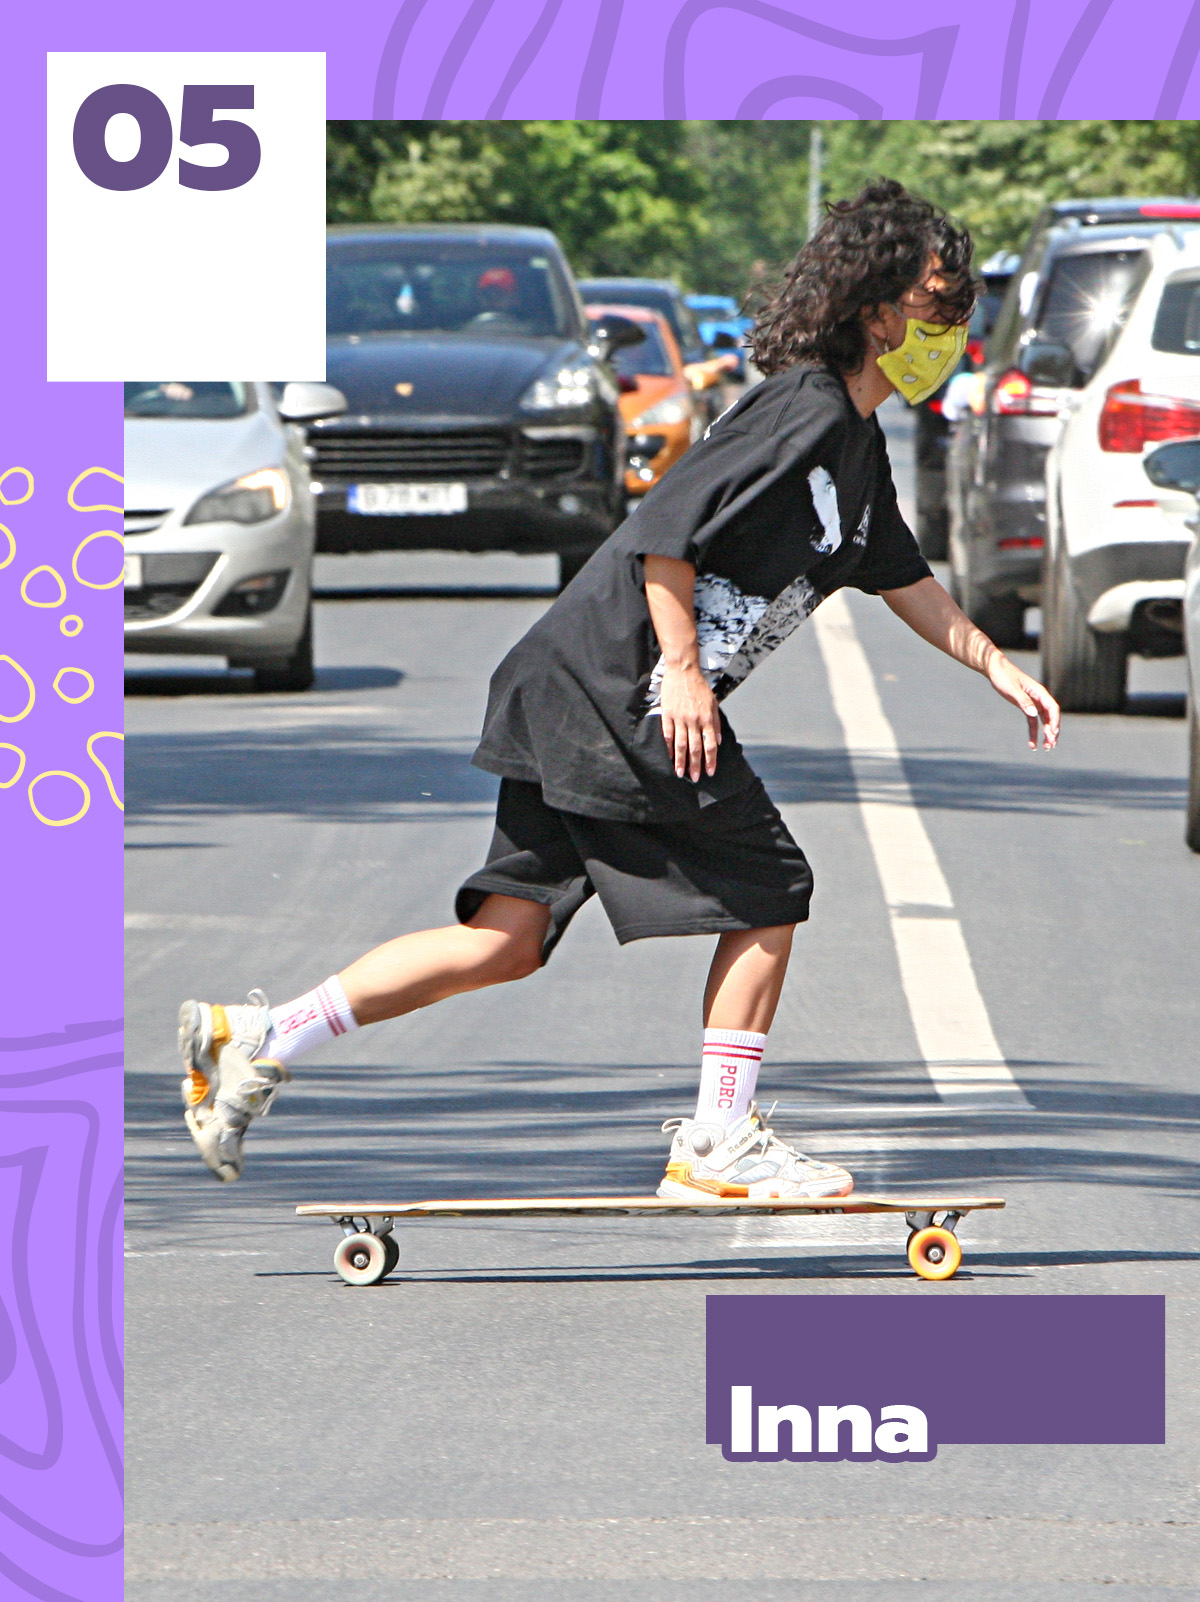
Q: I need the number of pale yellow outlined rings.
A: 11